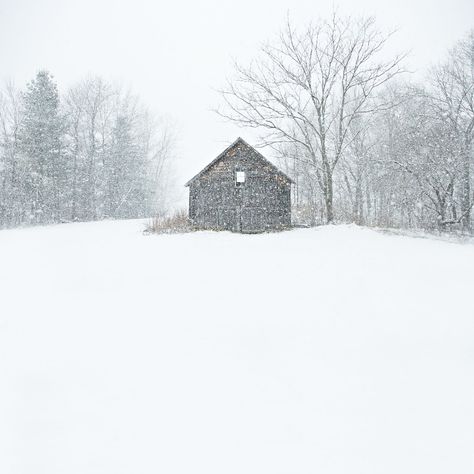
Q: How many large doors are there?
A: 2